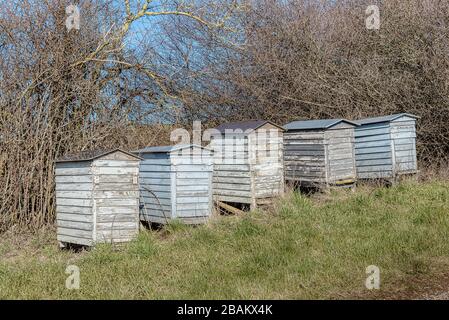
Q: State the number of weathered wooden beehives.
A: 5